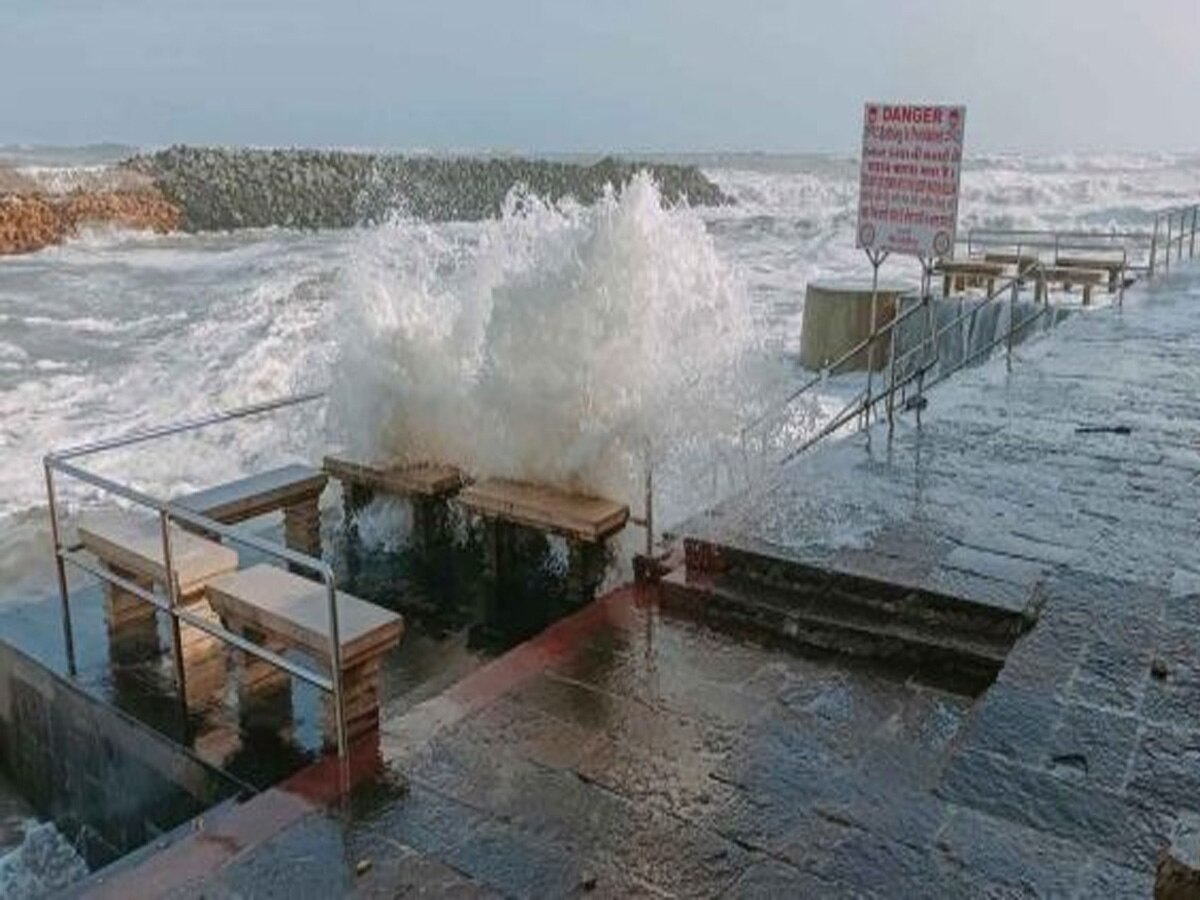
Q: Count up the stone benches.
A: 9